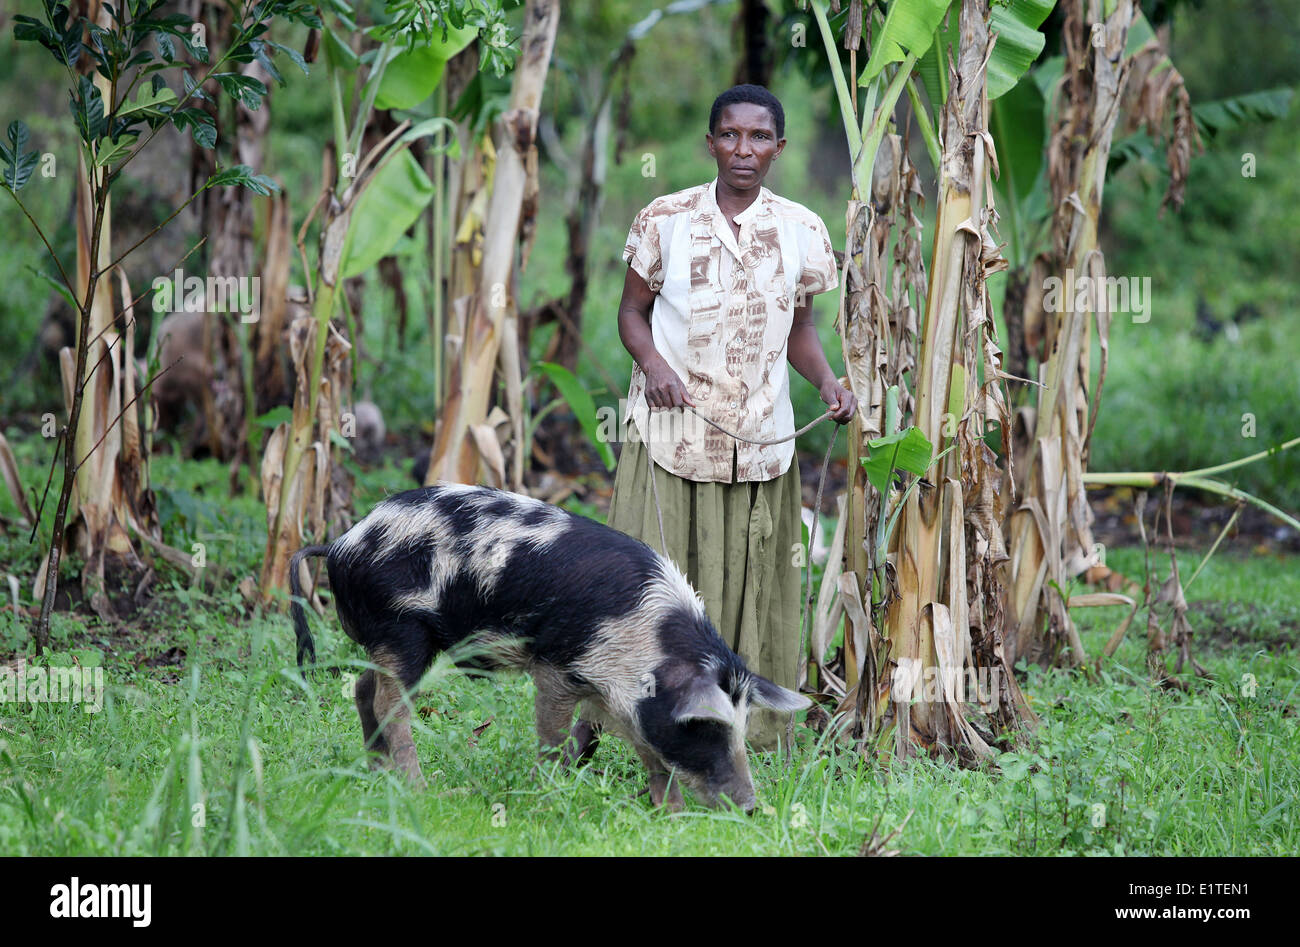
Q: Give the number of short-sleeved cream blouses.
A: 1